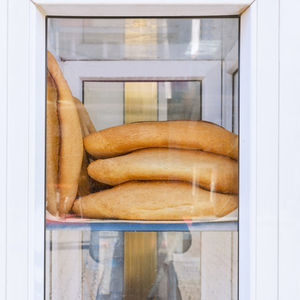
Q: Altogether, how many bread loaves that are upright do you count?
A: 3